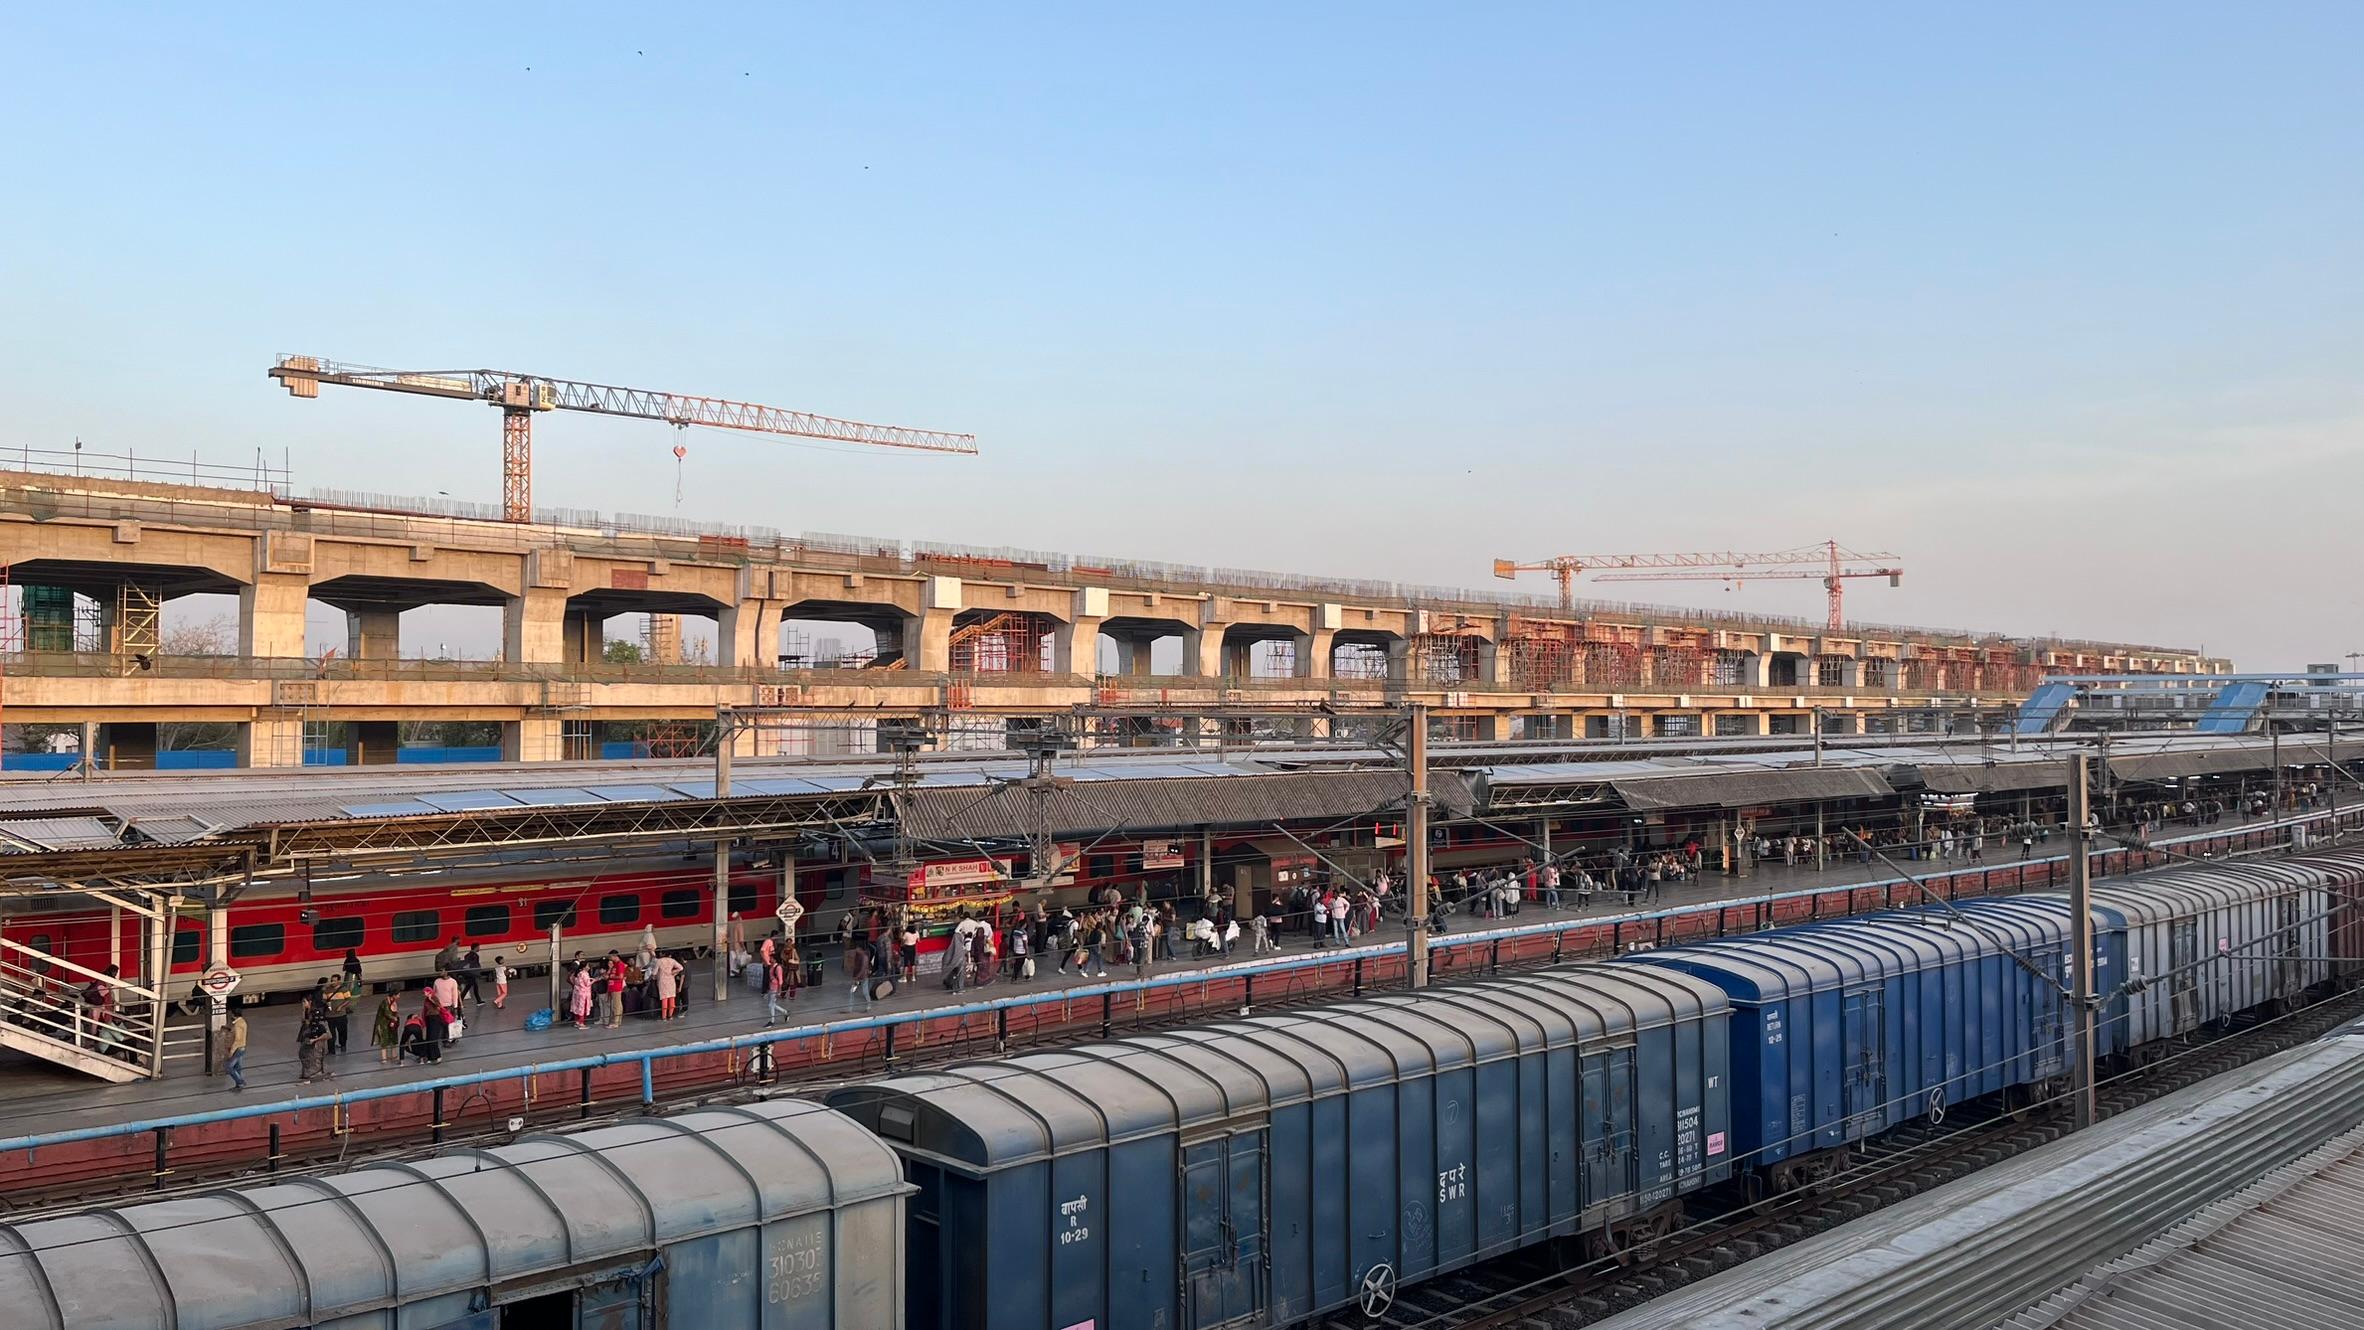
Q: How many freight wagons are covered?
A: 5